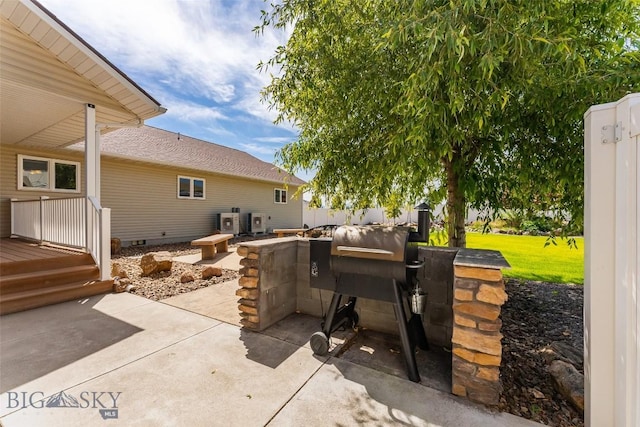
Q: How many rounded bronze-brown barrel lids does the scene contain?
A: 1